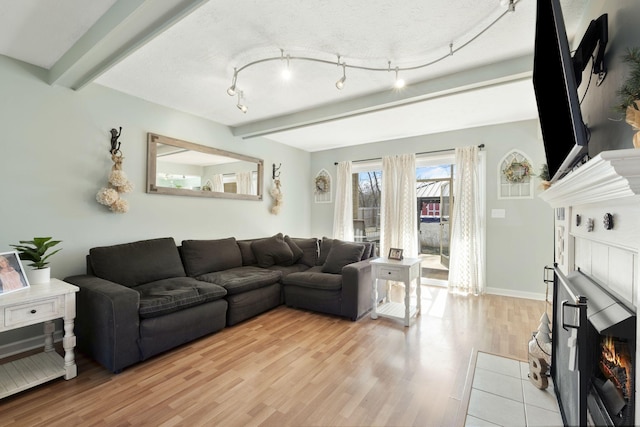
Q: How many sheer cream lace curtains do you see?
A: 3